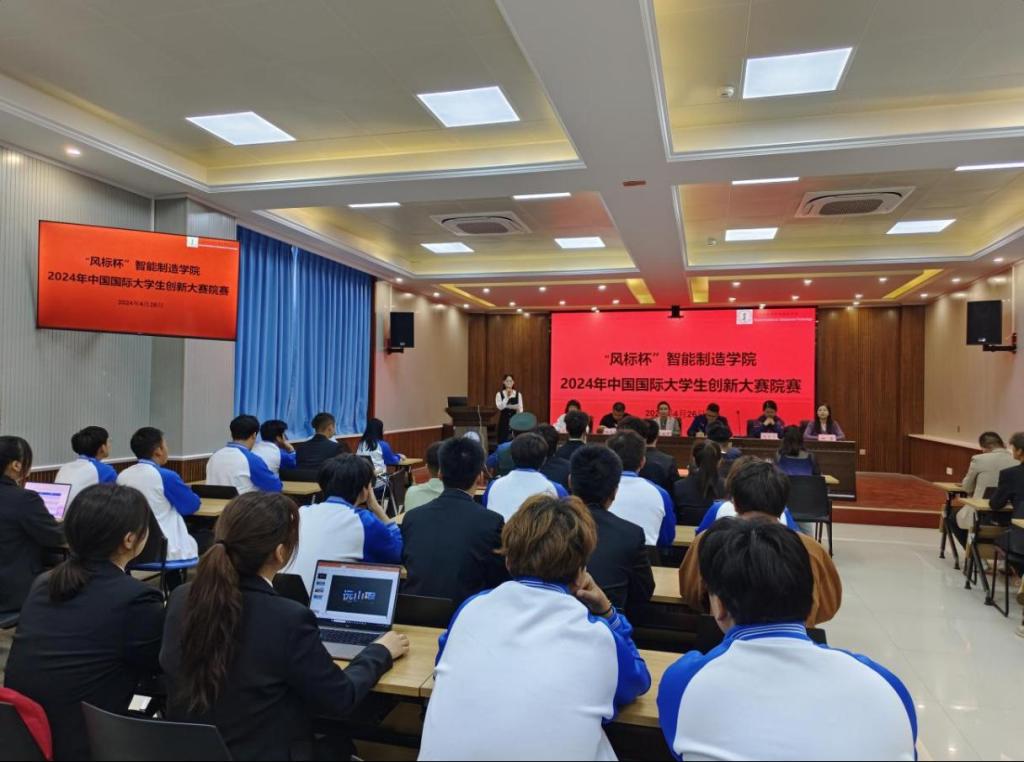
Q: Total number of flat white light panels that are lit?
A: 11